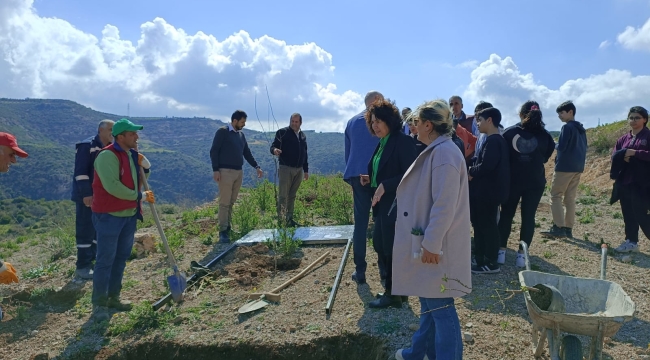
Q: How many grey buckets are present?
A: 1